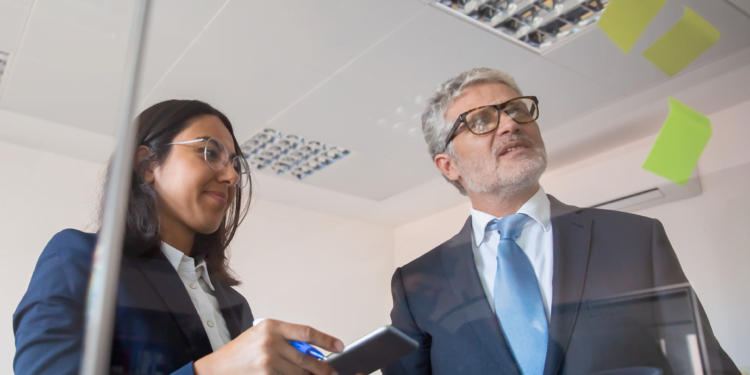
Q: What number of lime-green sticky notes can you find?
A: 1